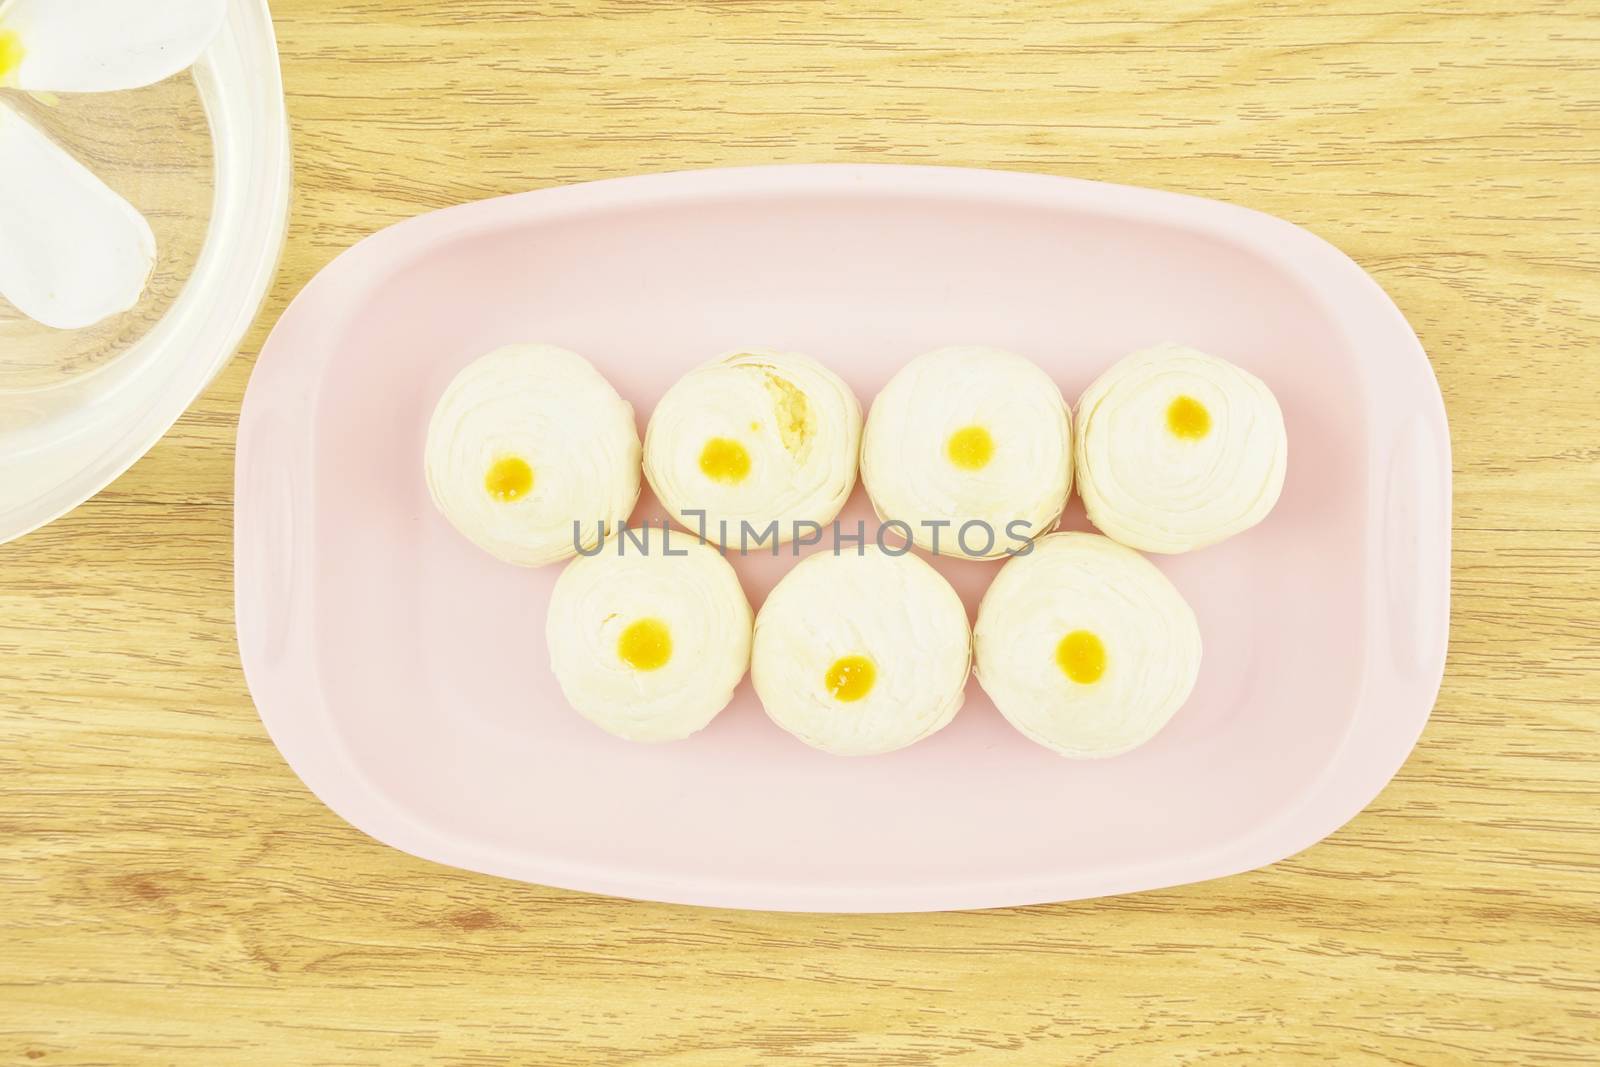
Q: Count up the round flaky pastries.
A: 7